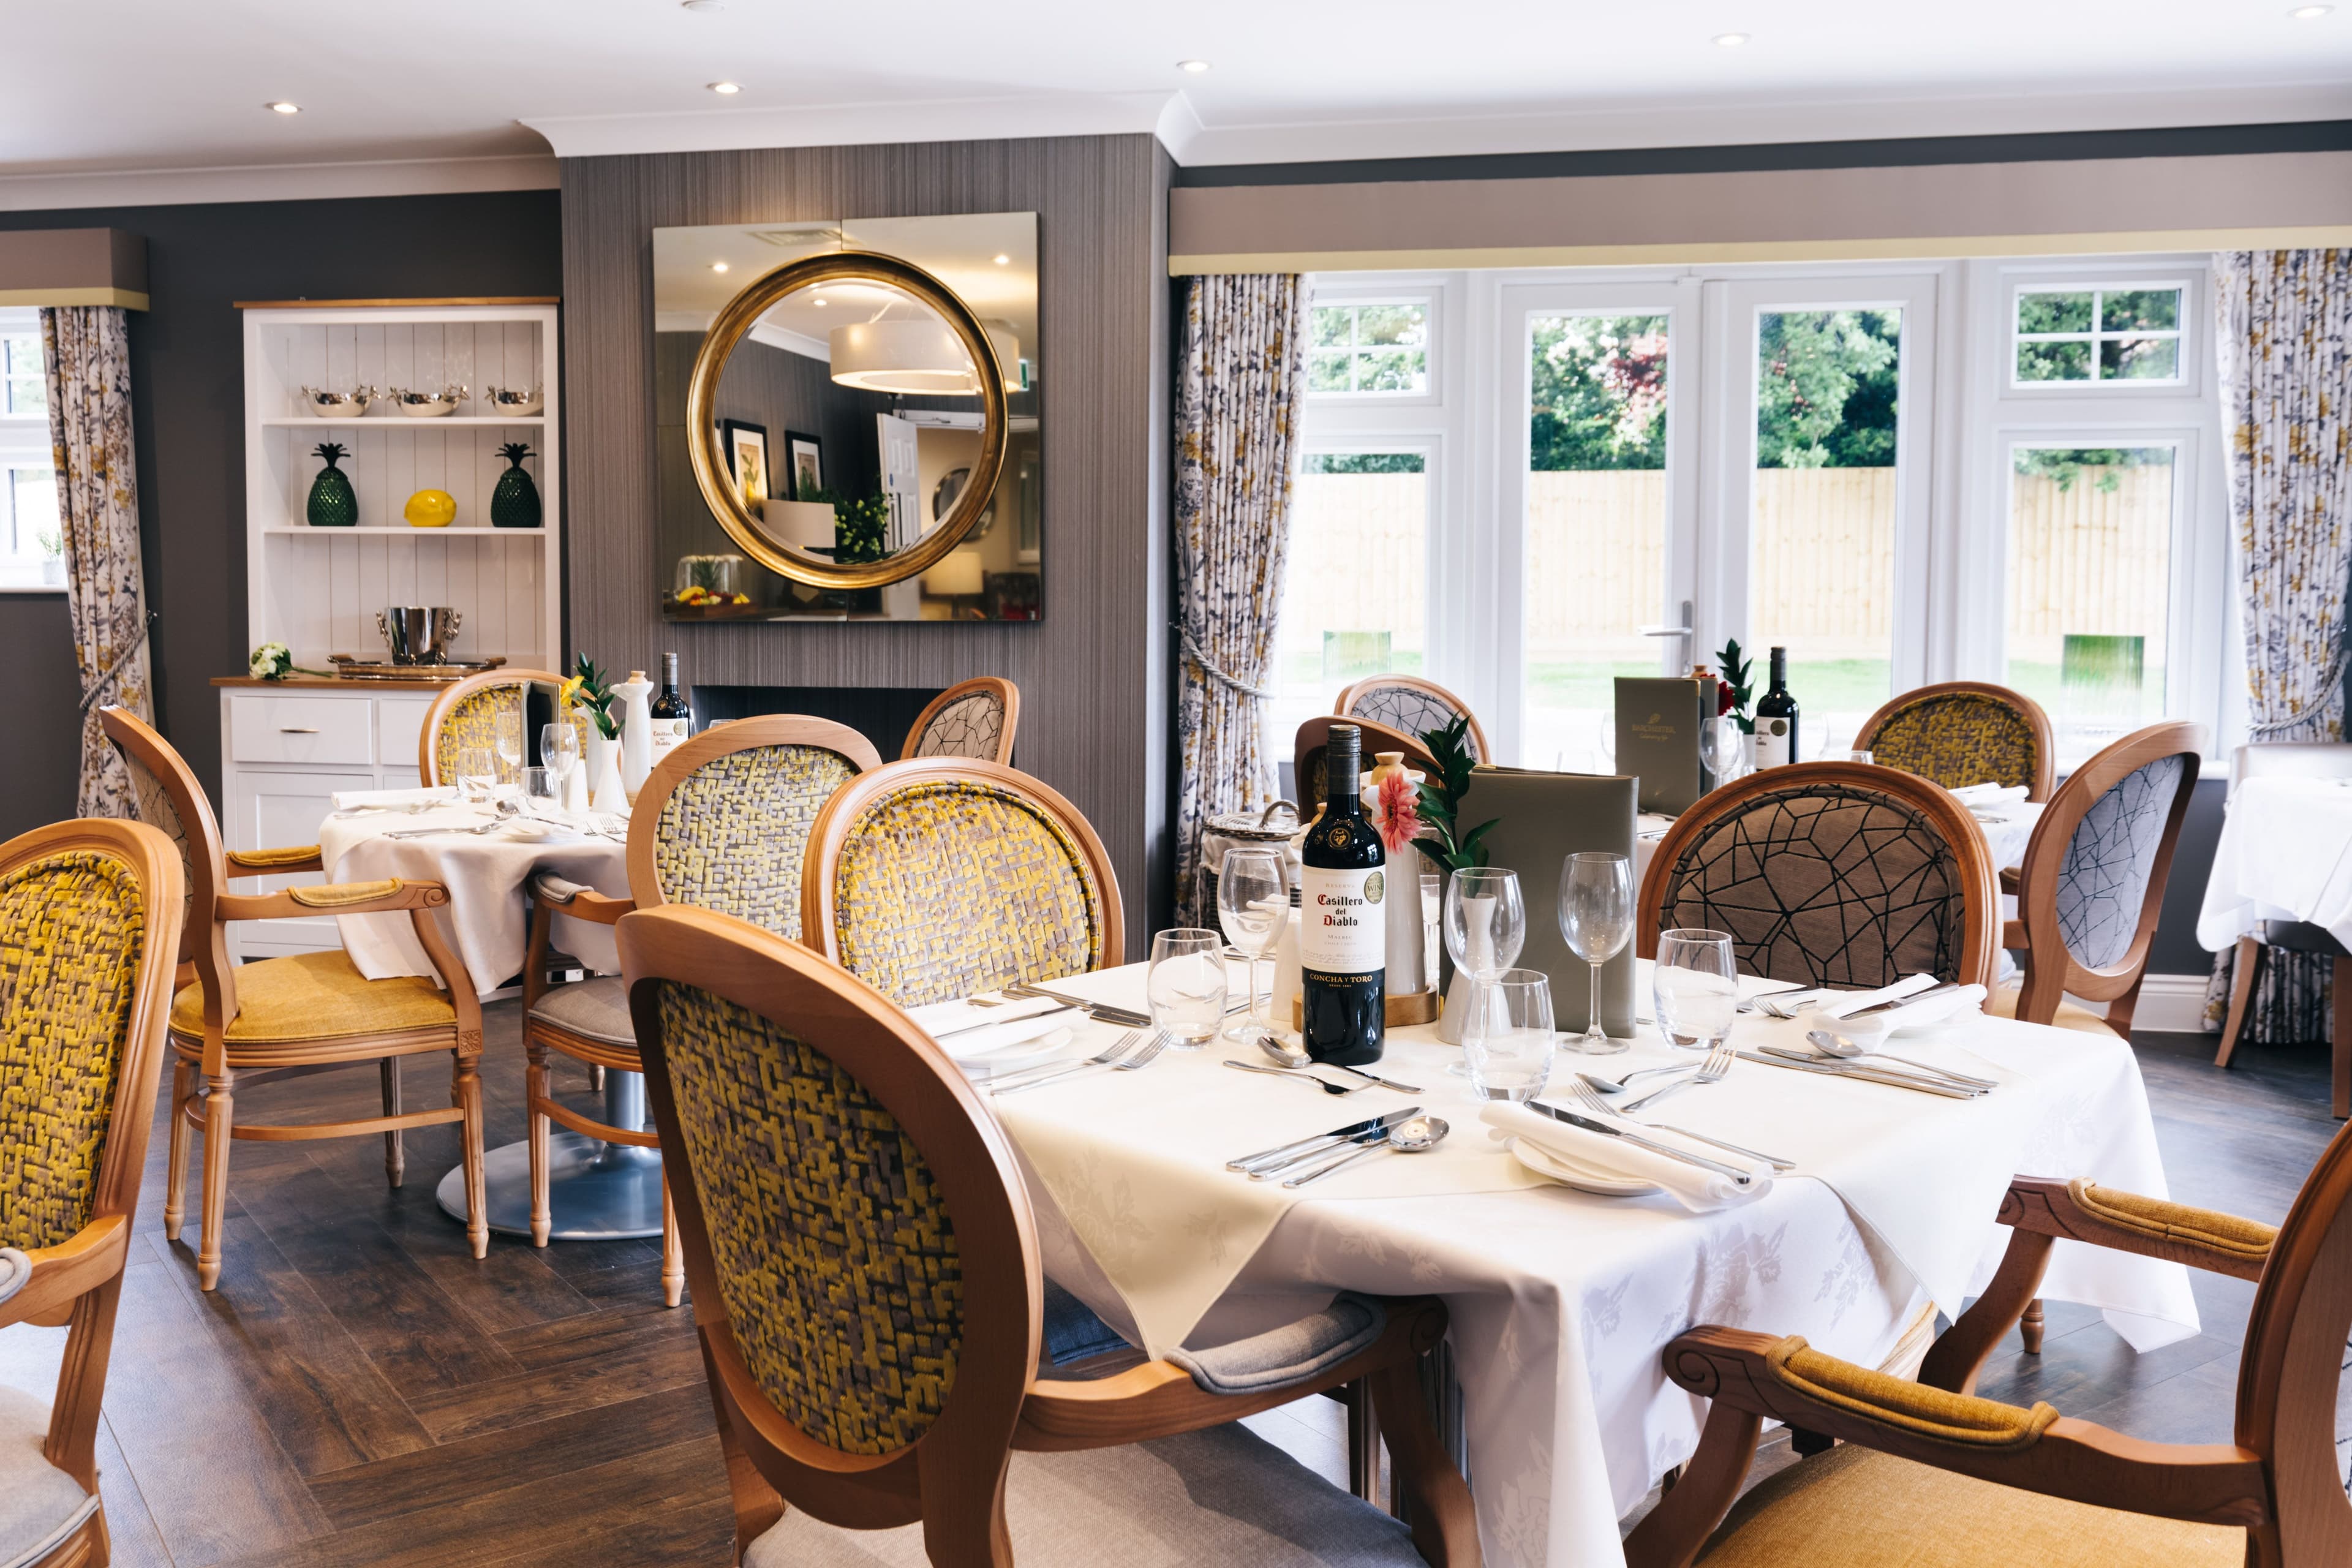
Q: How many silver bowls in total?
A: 3